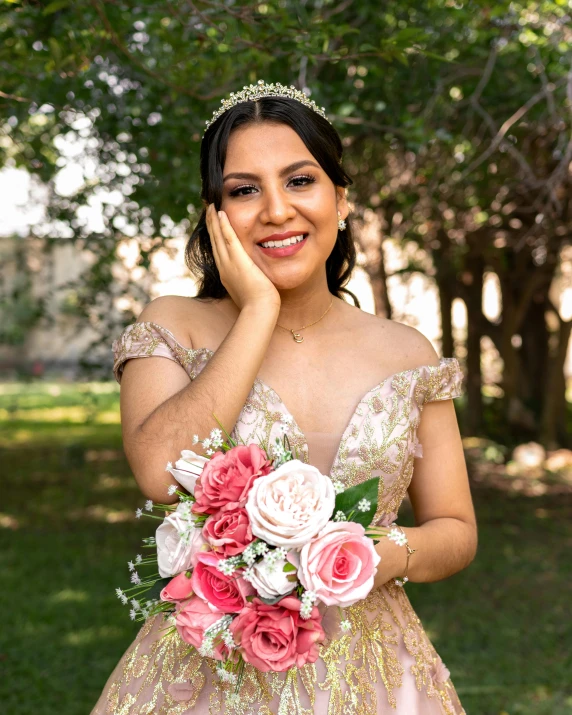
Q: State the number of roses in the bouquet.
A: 11